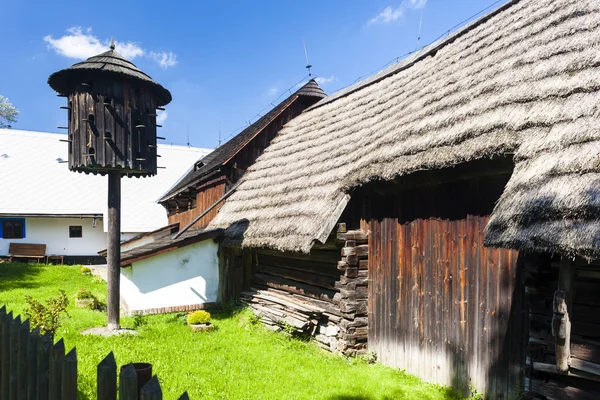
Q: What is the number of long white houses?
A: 1